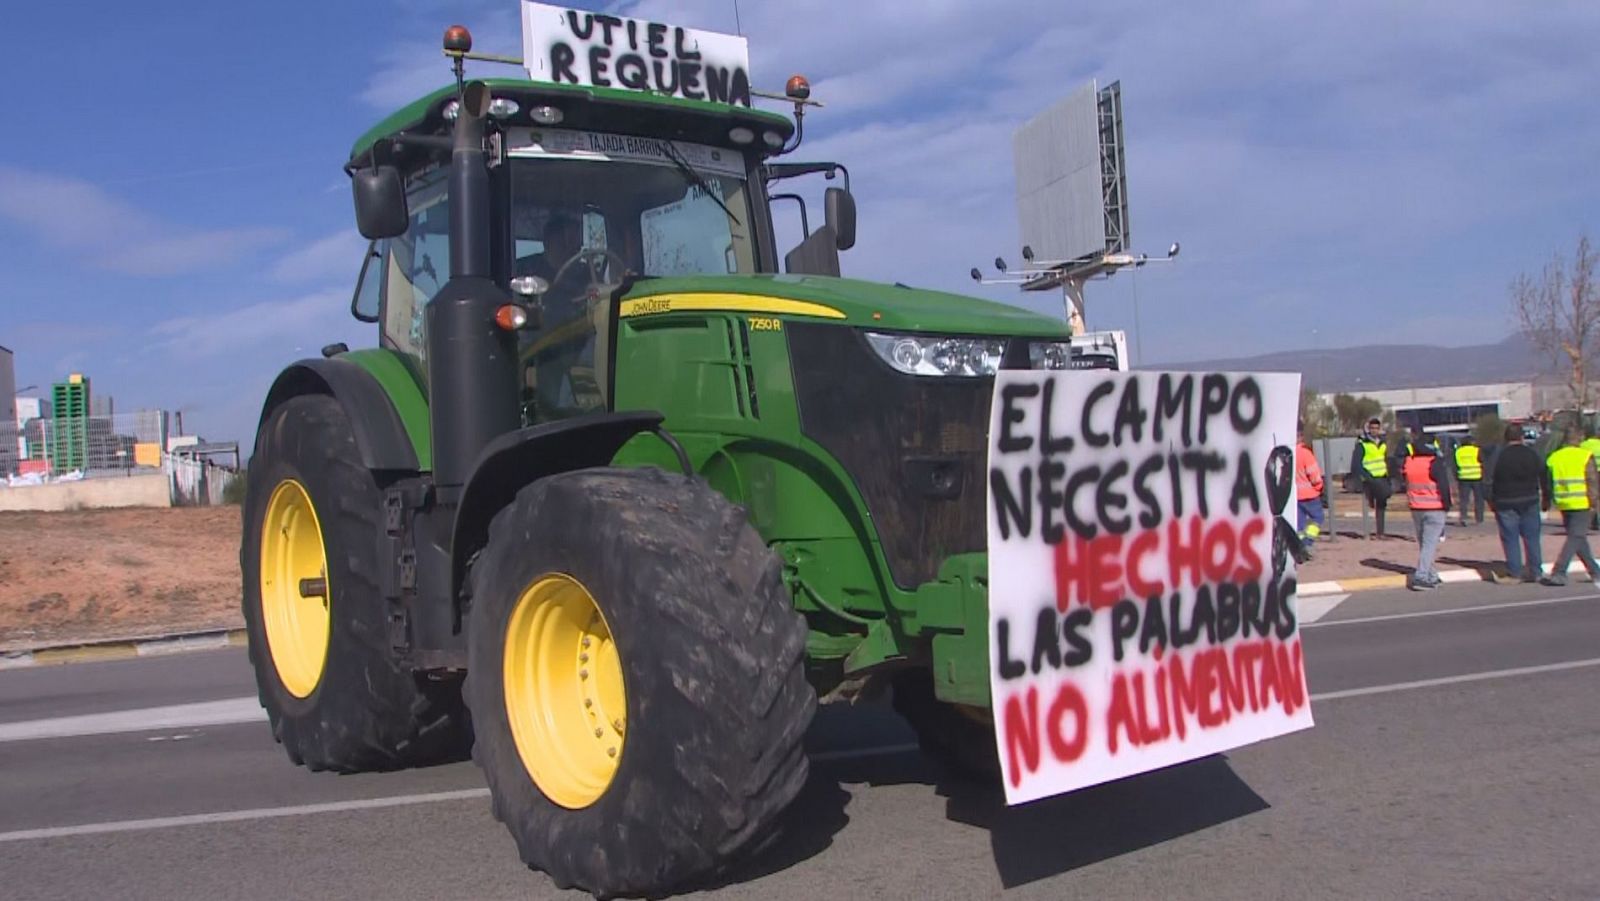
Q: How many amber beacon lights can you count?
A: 2